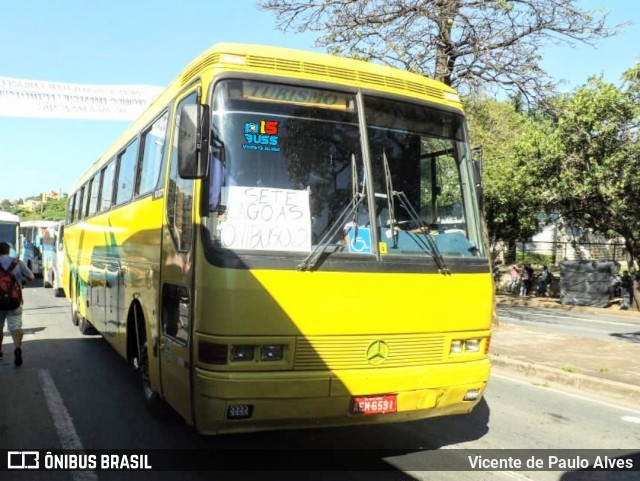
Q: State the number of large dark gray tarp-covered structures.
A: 1